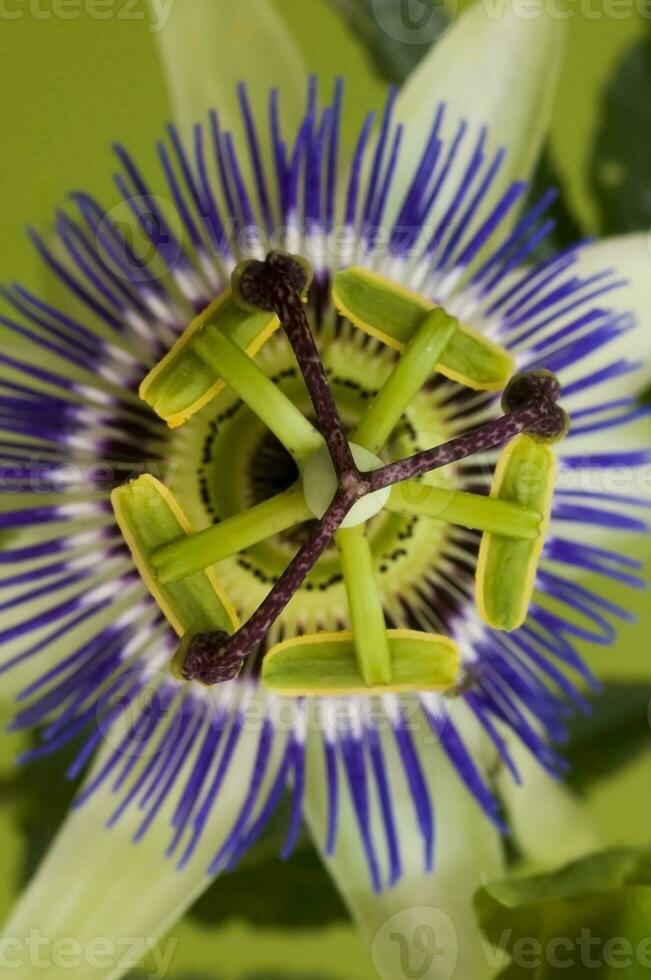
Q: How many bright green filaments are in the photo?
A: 5